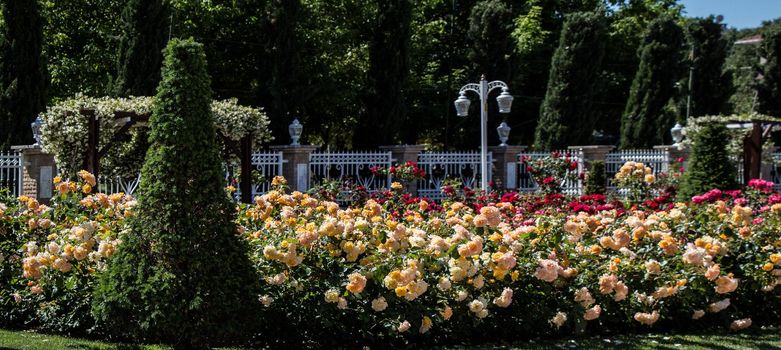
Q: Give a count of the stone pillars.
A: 6